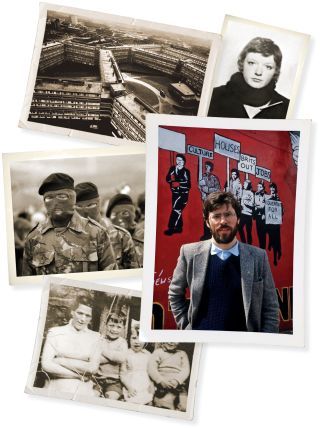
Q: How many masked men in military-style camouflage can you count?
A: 3